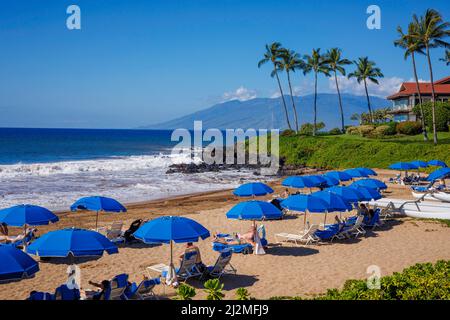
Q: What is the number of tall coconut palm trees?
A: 7